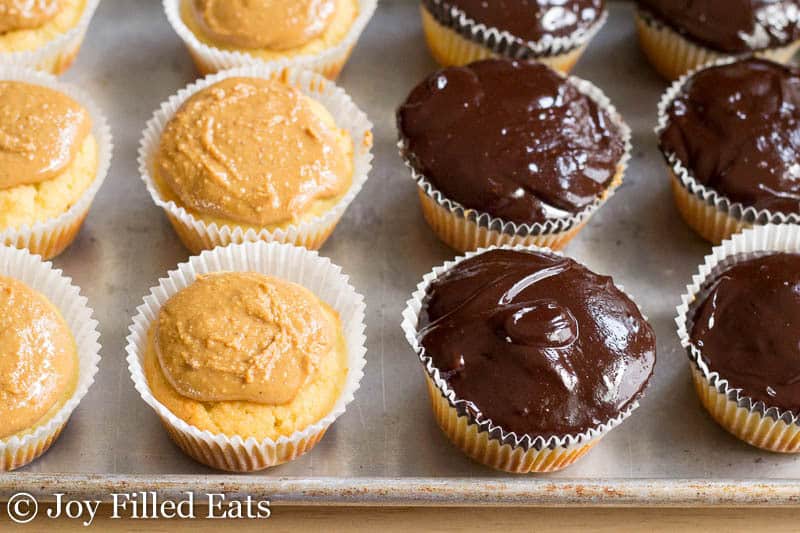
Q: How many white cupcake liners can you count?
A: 12